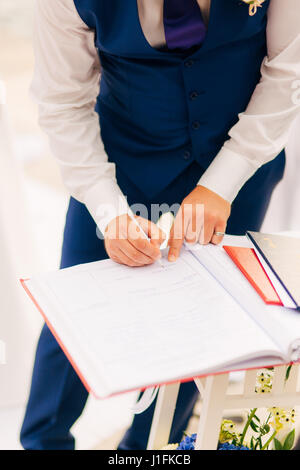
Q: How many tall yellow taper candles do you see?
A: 0